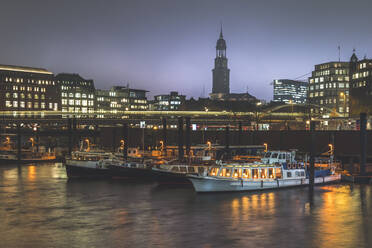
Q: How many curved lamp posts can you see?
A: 8